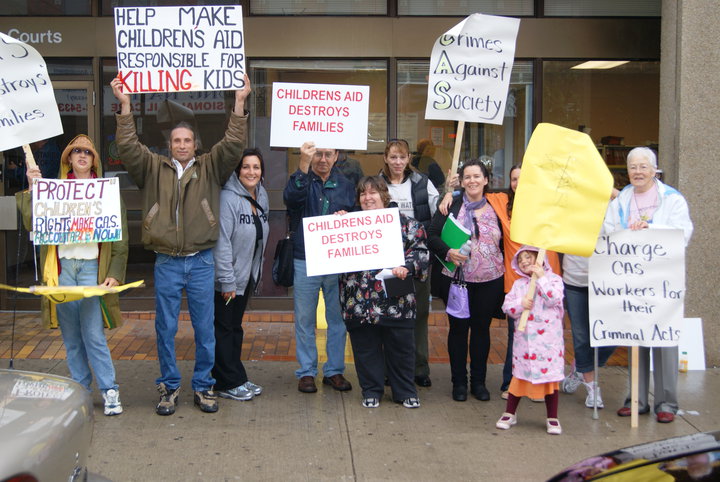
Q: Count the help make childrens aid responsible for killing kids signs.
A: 1